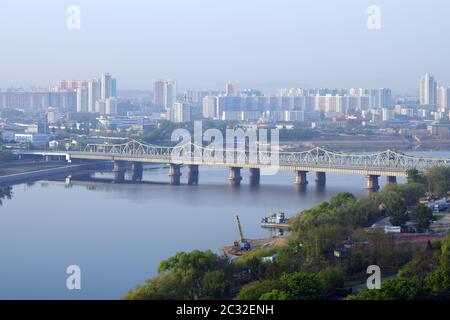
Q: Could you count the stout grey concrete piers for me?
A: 10